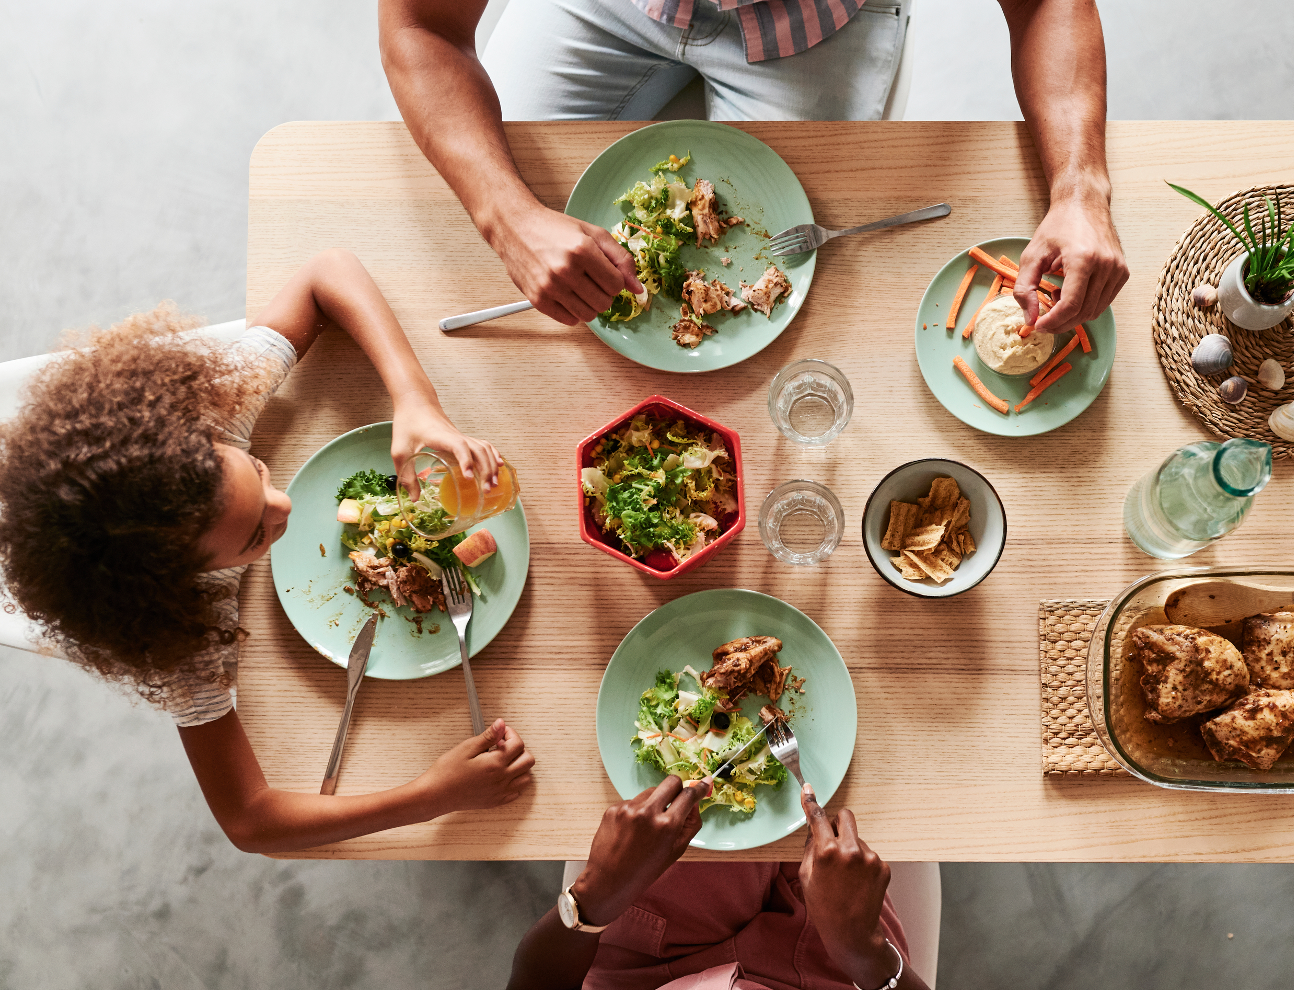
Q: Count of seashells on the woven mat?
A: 5